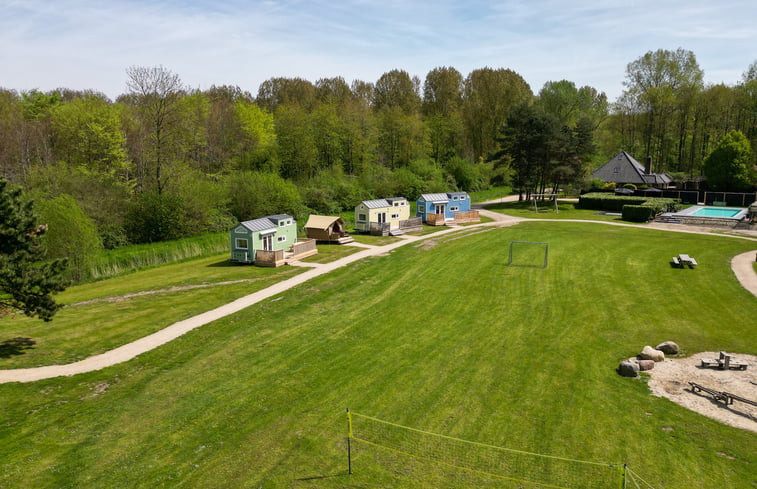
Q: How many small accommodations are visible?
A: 4